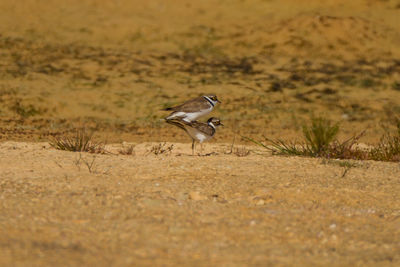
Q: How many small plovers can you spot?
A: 2